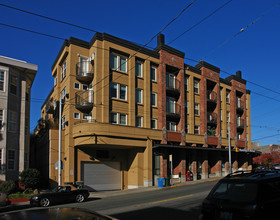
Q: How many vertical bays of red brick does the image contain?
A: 3